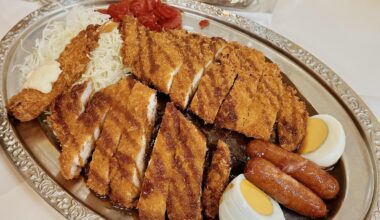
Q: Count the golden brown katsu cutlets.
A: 2